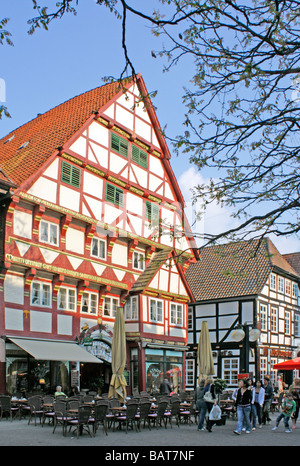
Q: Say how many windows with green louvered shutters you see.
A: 5